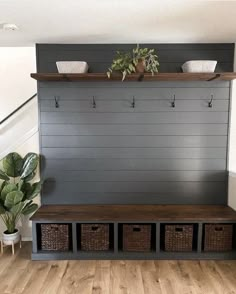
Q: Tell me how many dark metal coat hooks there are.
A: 5